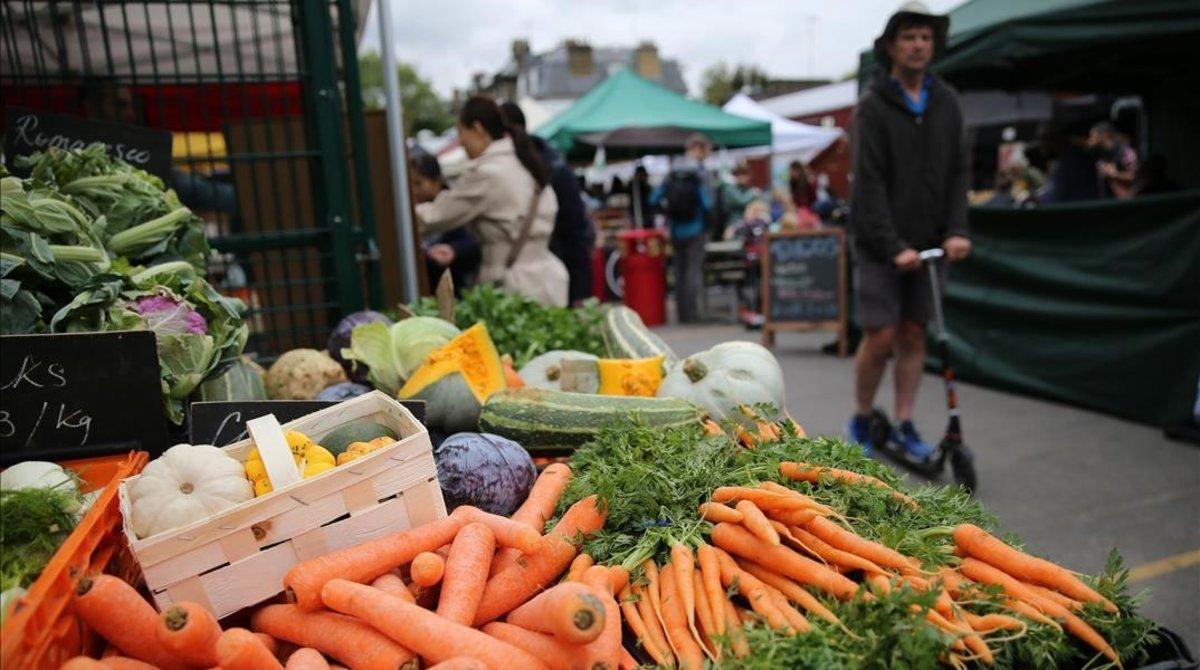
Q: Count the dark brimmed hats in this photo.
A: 1